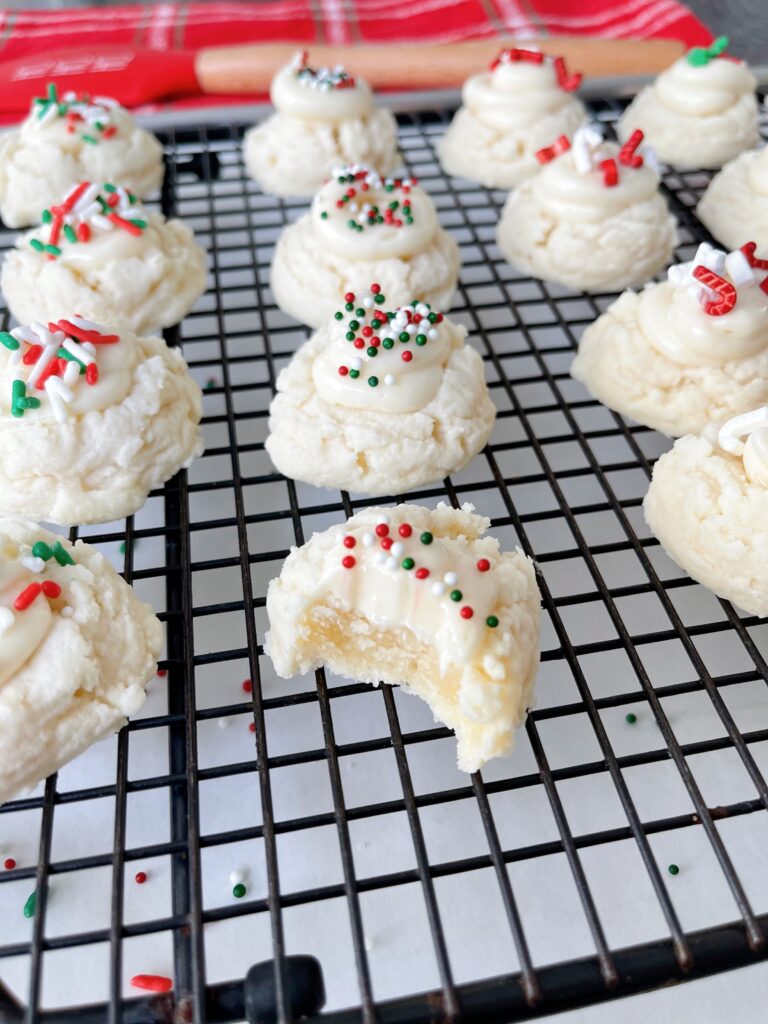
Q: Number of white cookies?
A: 14